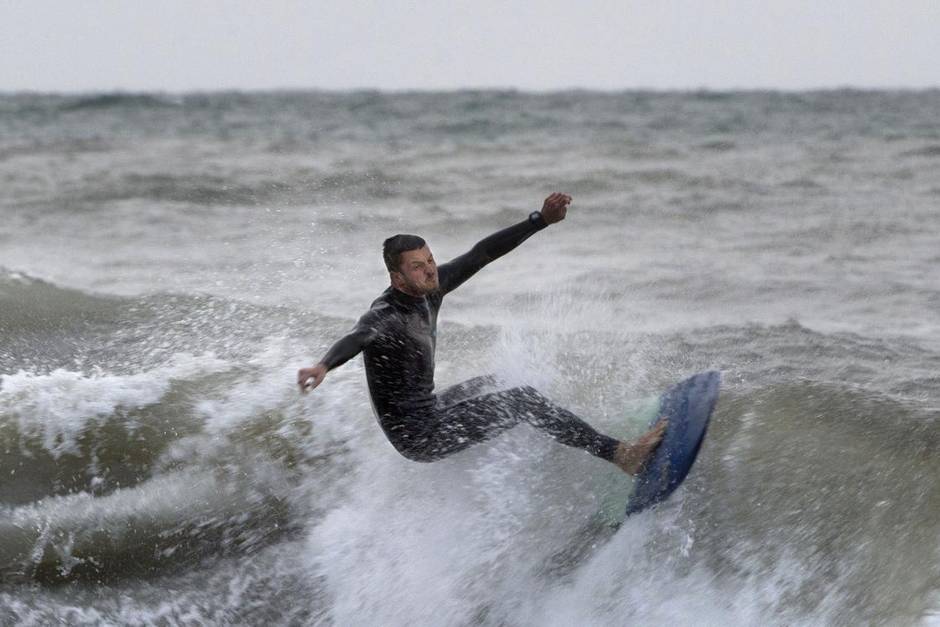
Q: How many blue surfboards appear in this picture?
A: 1